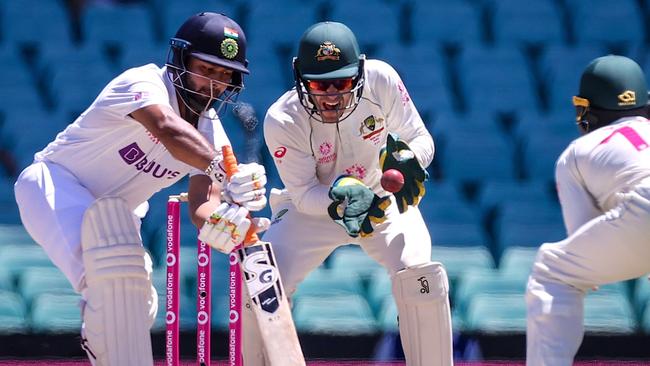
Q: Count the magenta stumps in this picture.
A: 3